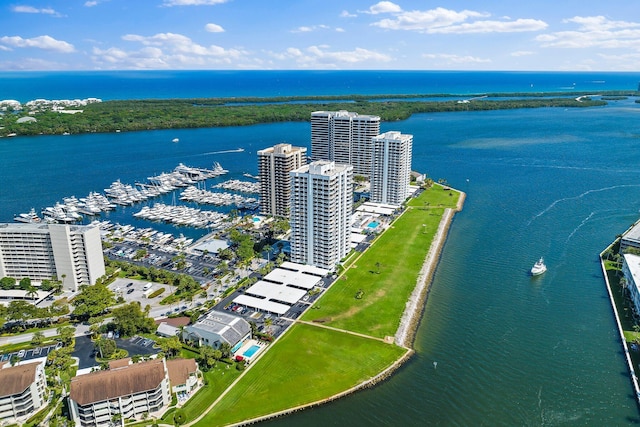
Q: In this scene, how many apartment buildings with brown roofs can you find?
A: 2